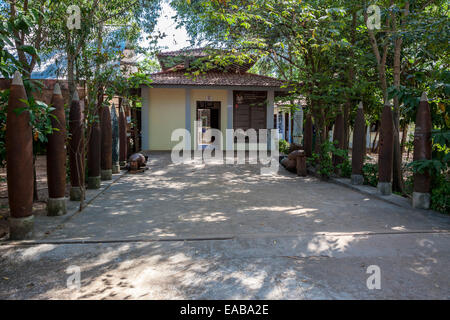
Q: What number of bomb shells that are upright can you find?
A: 12